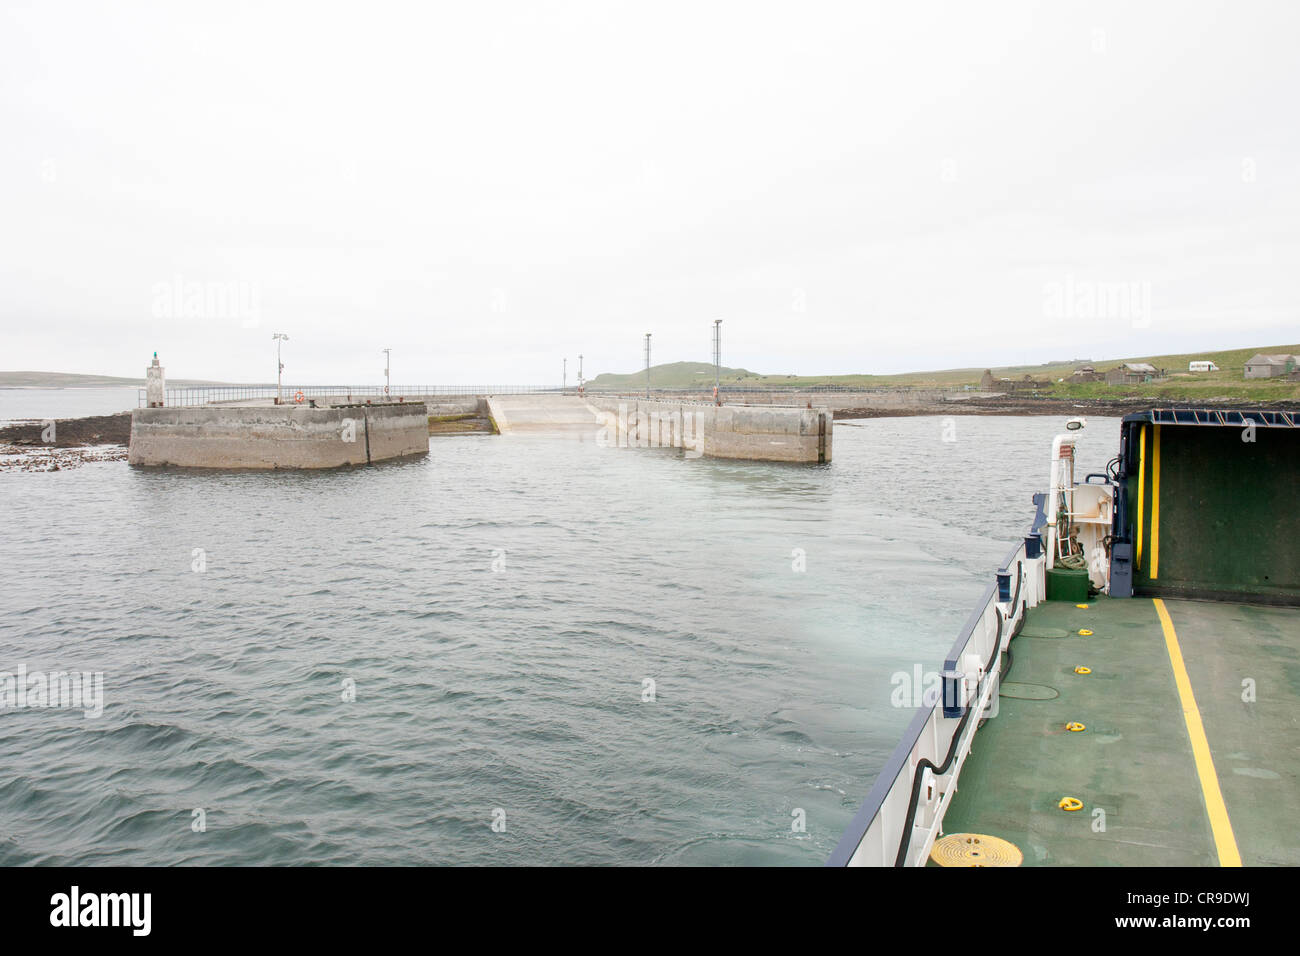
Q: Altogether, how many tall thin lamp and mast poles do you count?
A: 6